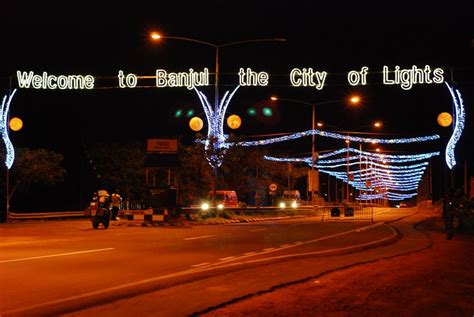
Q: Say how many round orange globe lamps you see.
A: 4